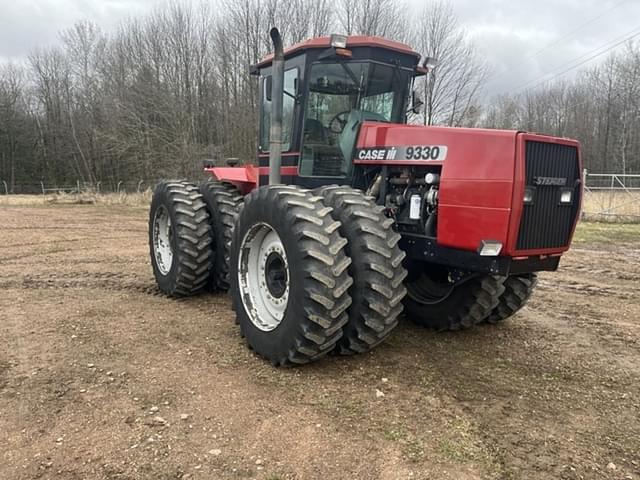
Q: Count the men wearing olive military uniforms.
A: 0